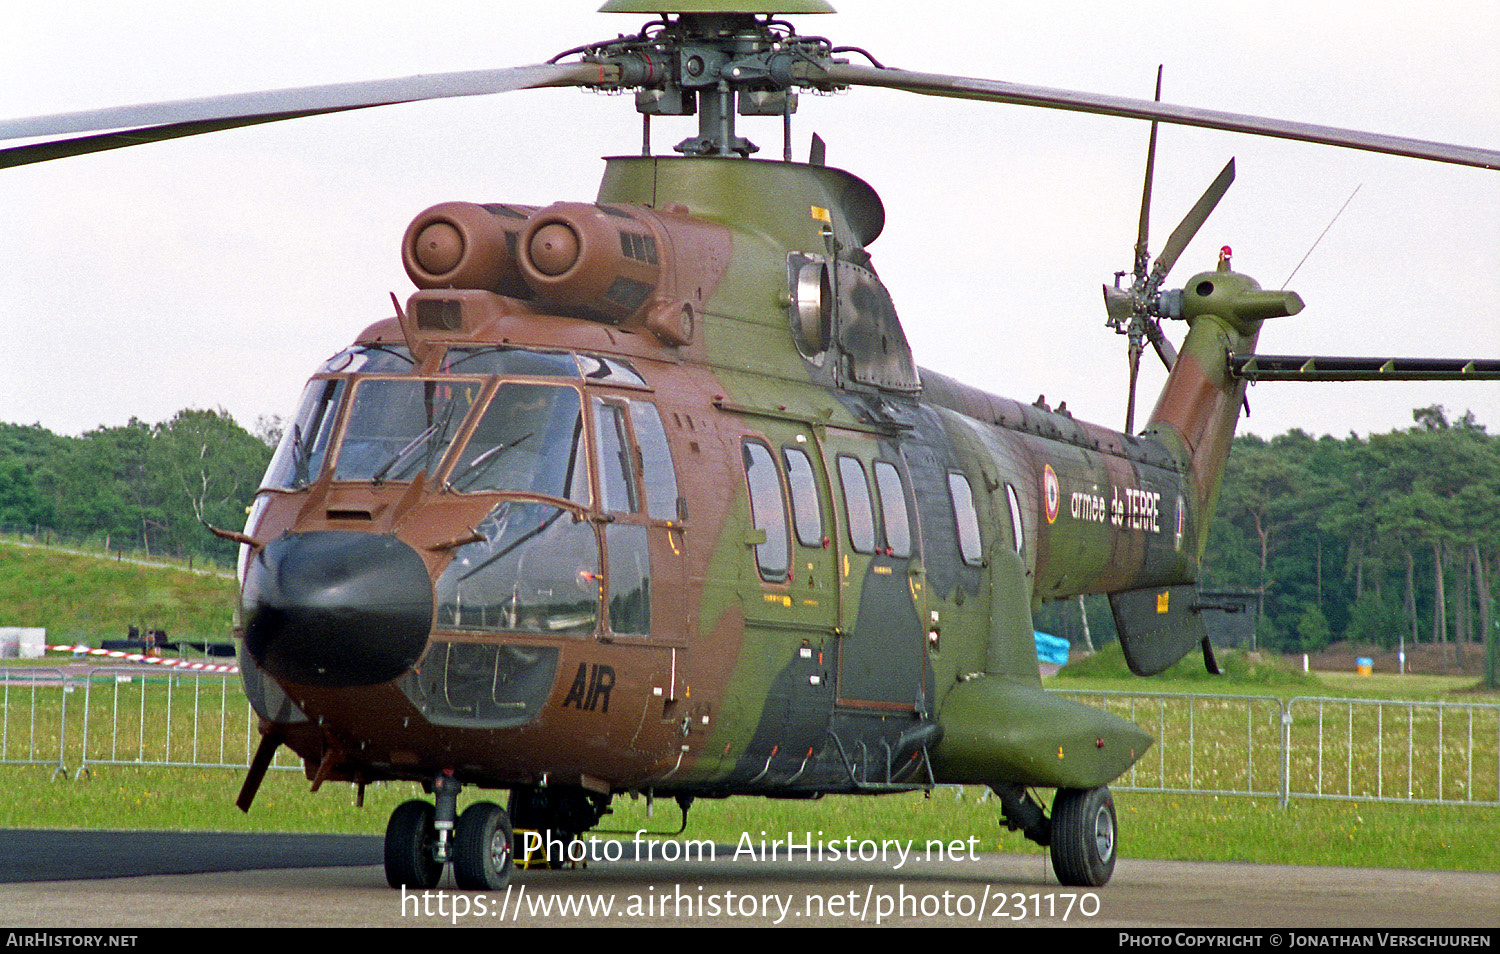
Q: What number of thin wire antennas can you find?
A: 1